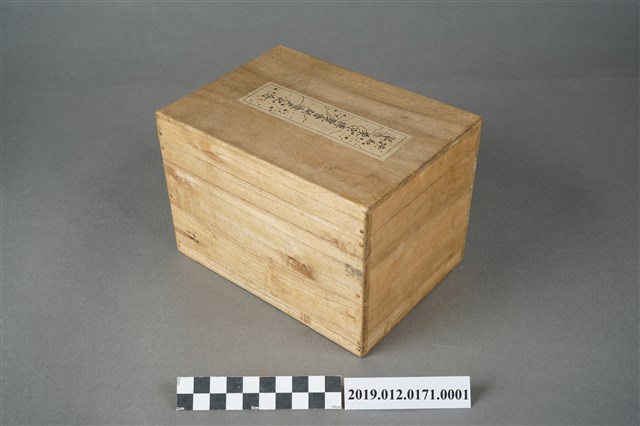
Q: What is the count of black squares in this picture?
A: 10